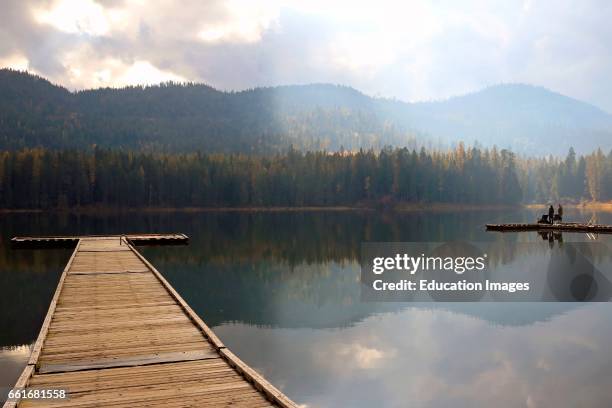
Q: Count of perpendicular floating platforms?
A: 2